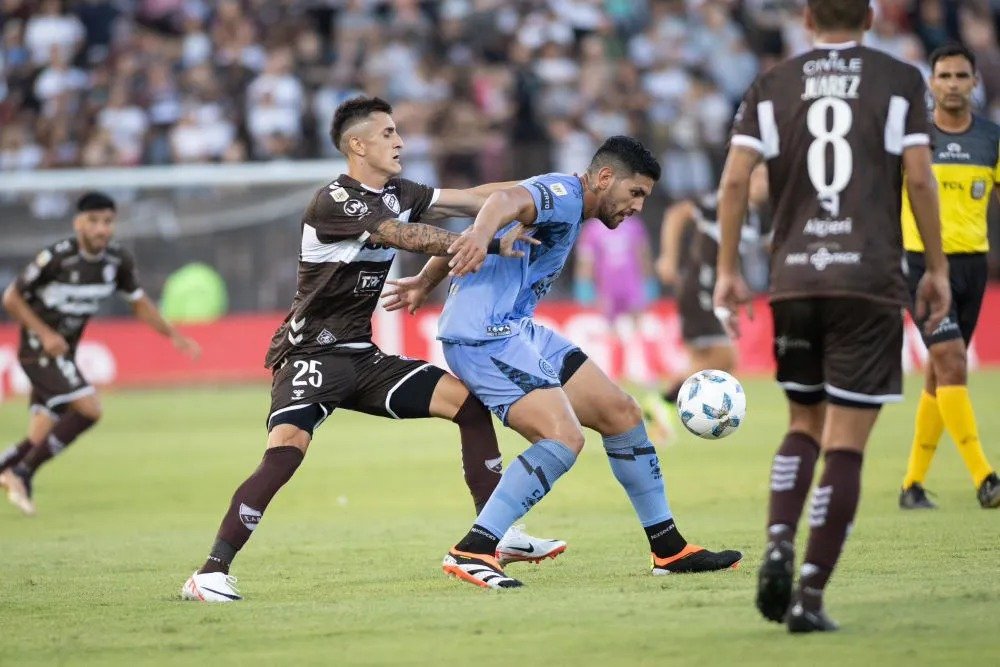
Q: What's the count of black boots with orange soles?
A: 2